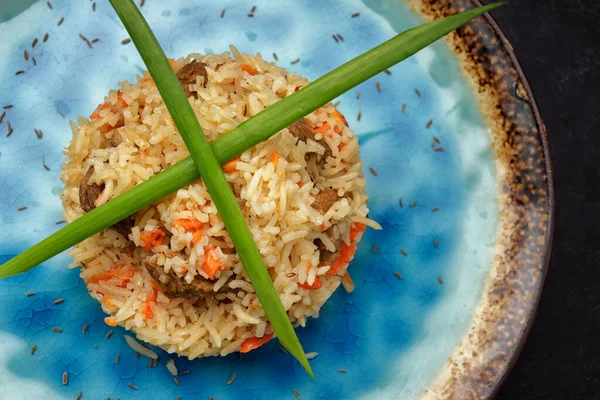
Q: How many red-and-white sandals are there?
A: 0